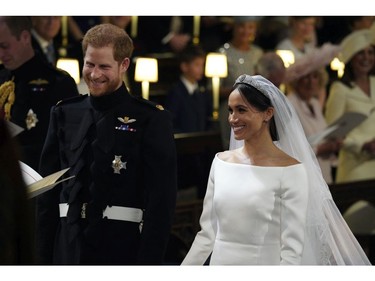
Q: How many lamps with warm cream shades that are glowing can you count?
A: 5